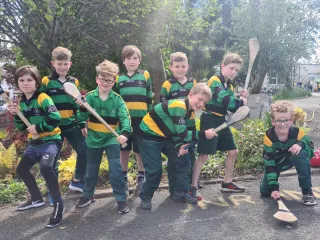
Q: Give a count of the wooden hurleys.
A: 5